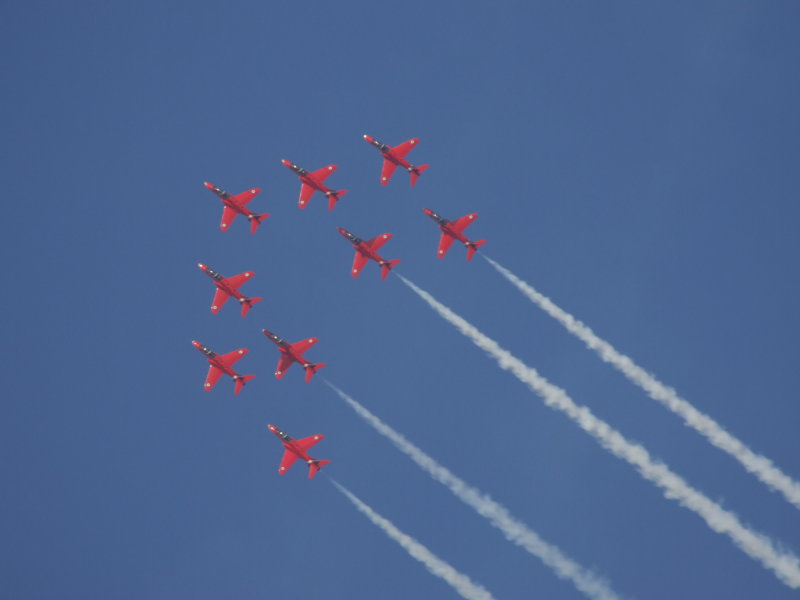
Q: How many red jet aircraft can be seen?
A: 9